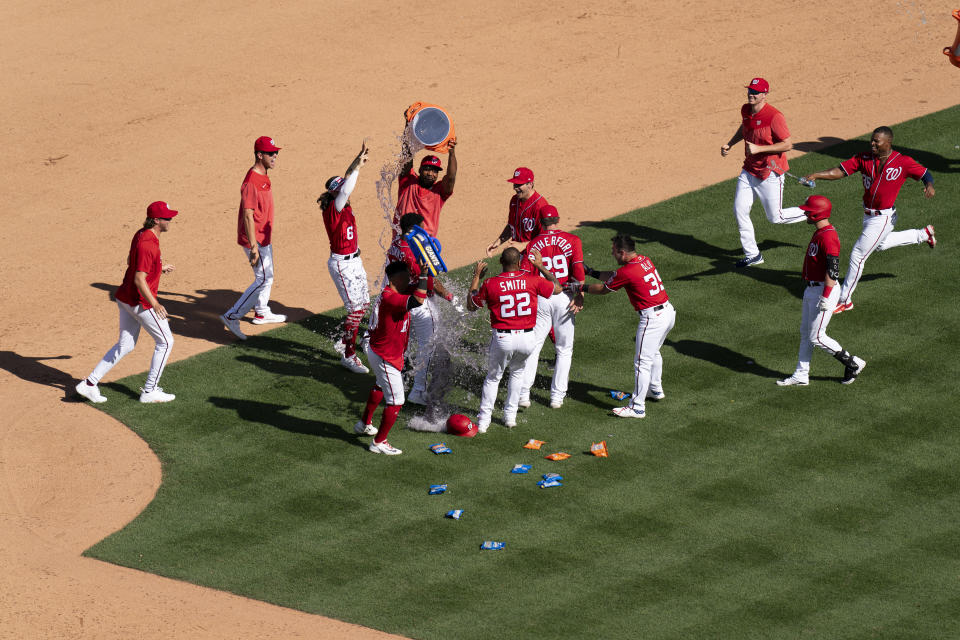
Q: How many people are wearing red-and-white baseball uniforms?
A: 13